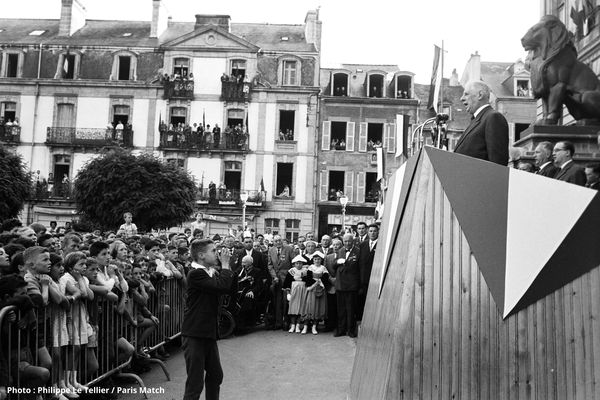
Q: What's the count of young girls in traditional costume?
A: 2